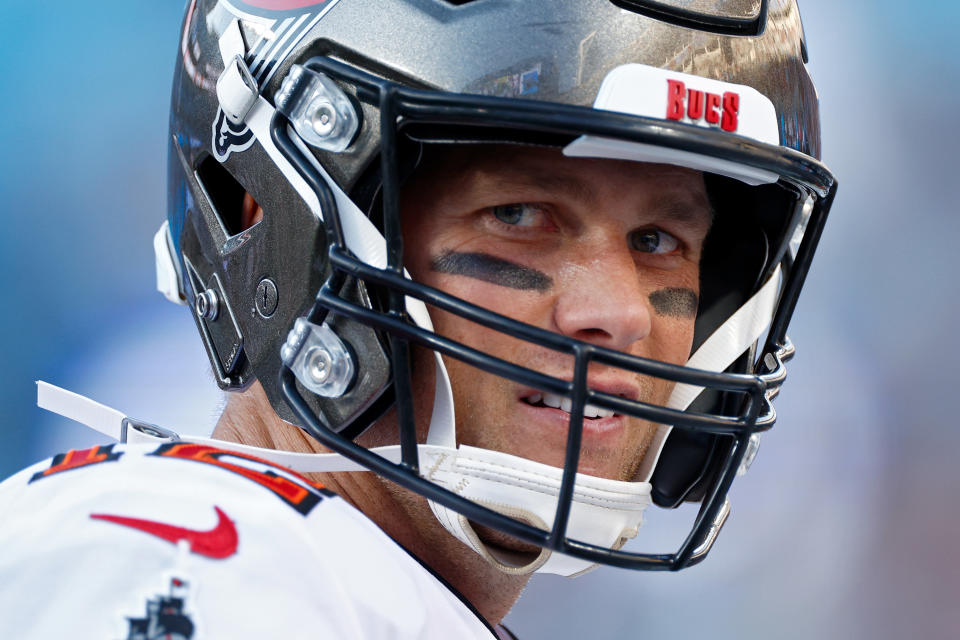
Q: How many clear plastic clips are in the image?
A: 2